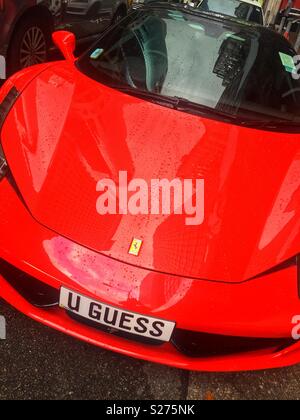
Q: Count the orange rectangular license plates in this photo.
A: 0